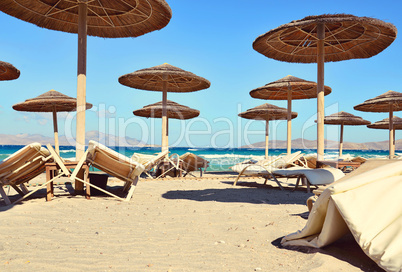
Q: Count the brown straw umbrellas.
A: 11